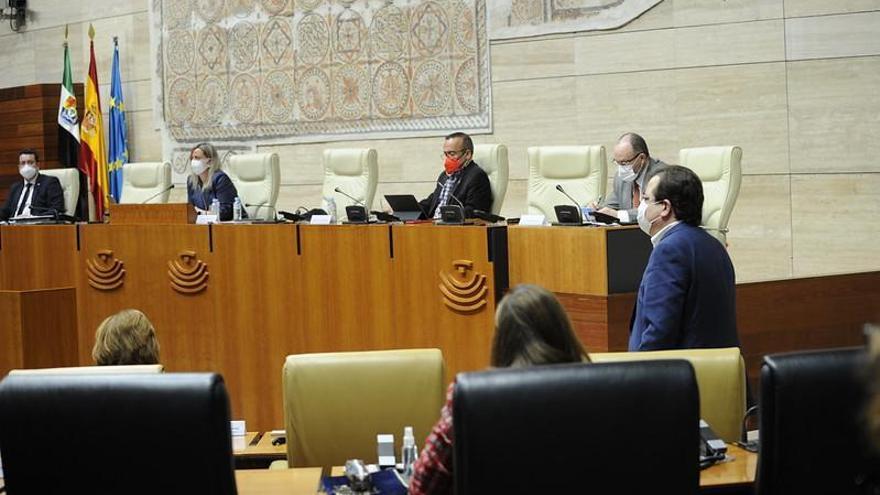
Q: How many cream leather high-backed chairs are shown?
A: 7